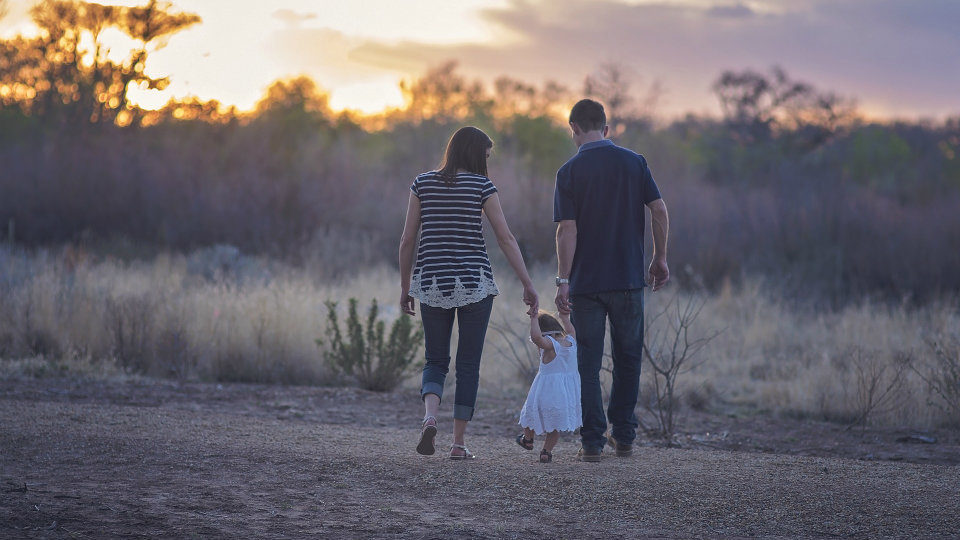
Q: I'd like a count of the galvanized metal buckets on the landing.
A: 0